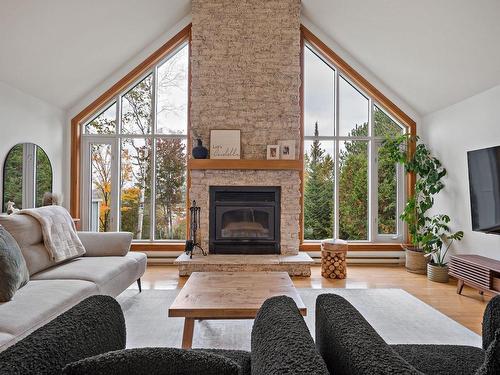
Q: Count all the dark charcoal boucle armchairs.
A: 2